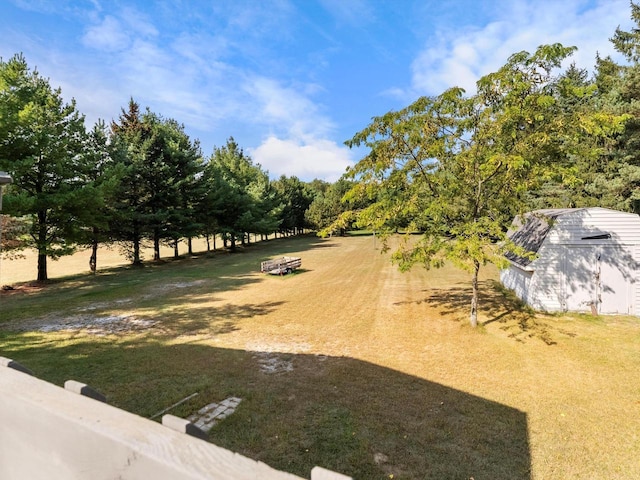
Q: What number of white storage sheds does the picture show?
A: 1